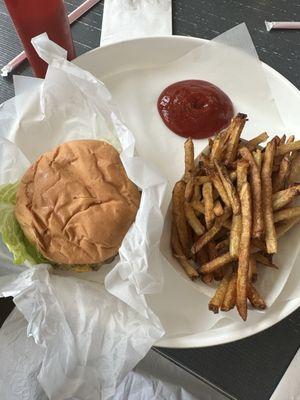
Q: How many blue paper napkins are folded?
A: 0